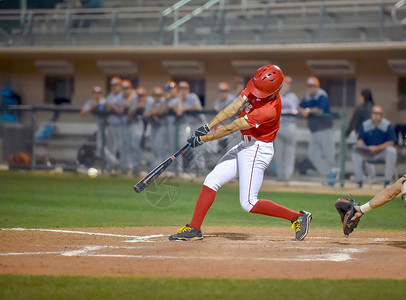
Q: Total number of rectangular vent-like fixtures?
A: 6